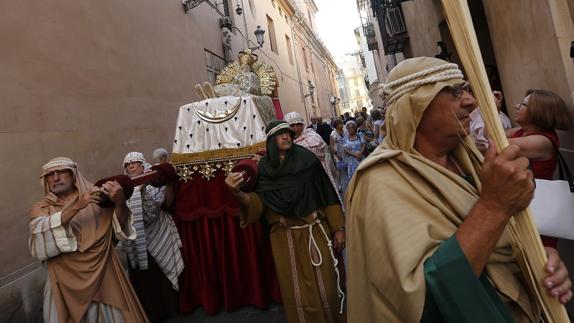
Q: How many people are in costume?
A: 5